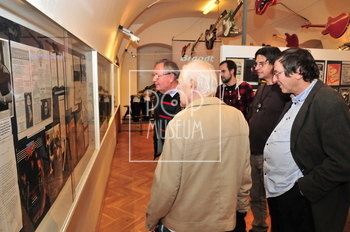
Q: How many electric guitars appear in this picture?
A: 7